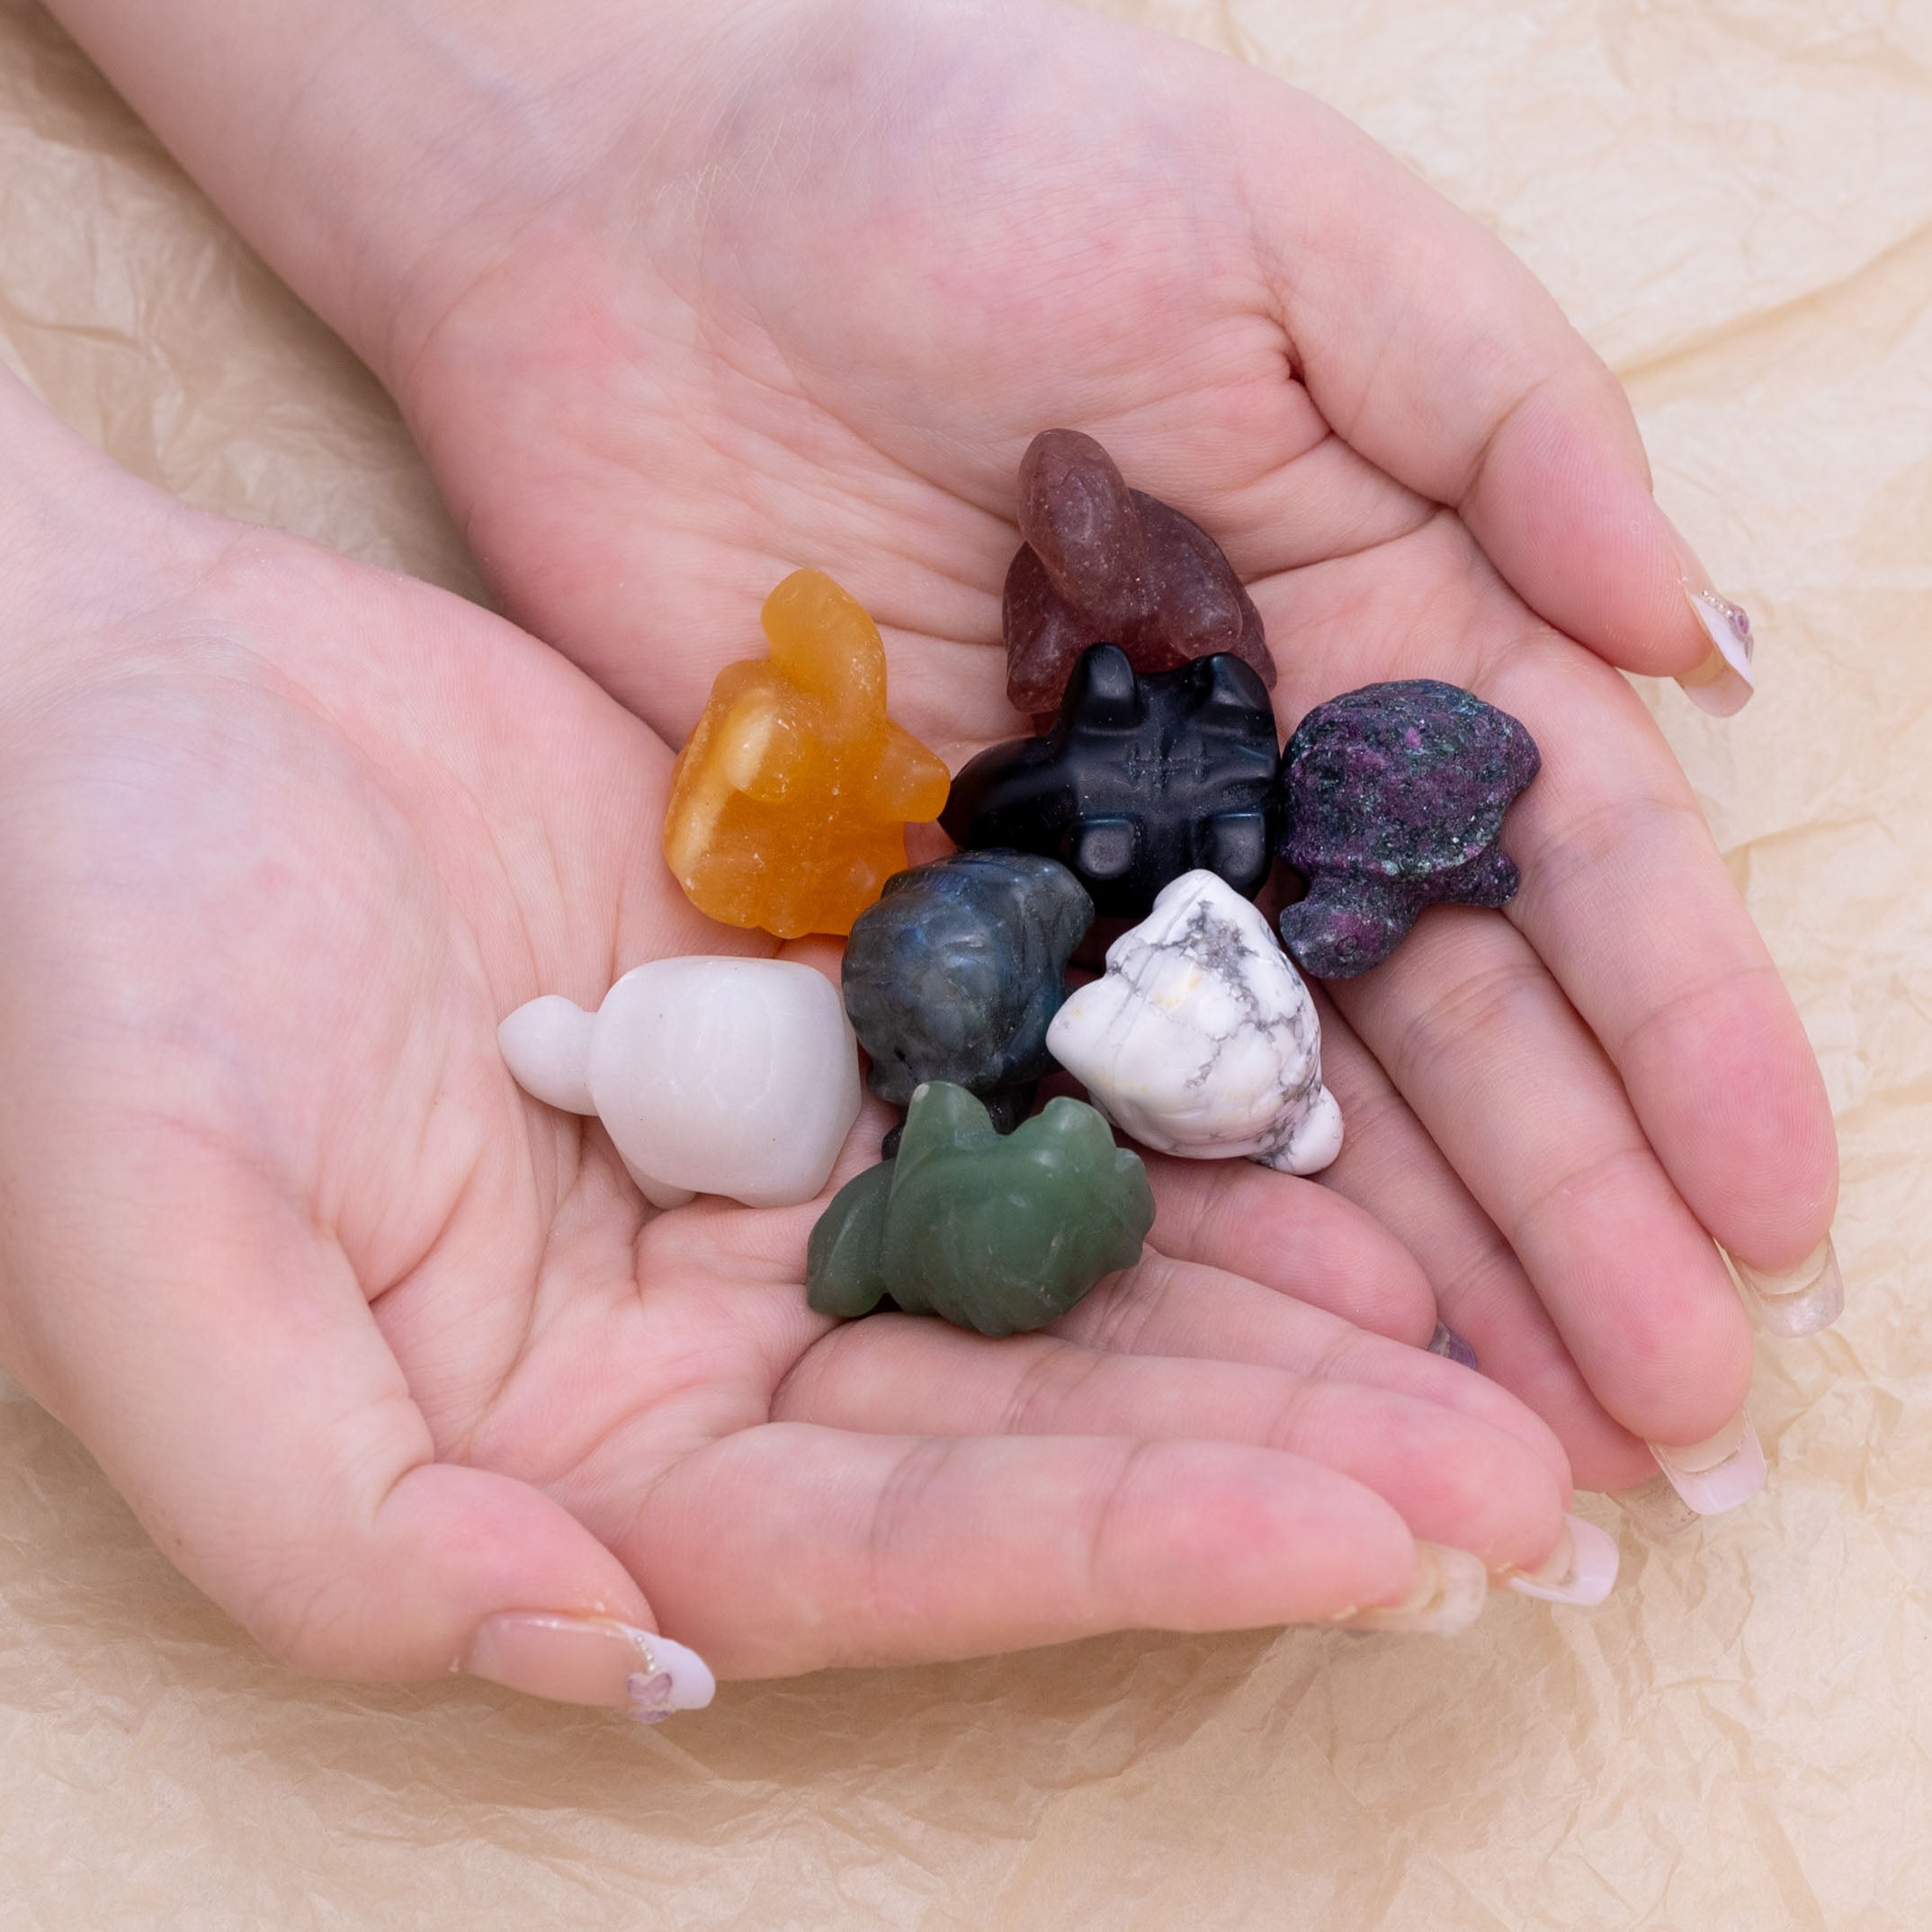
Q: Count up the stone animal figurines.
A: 8